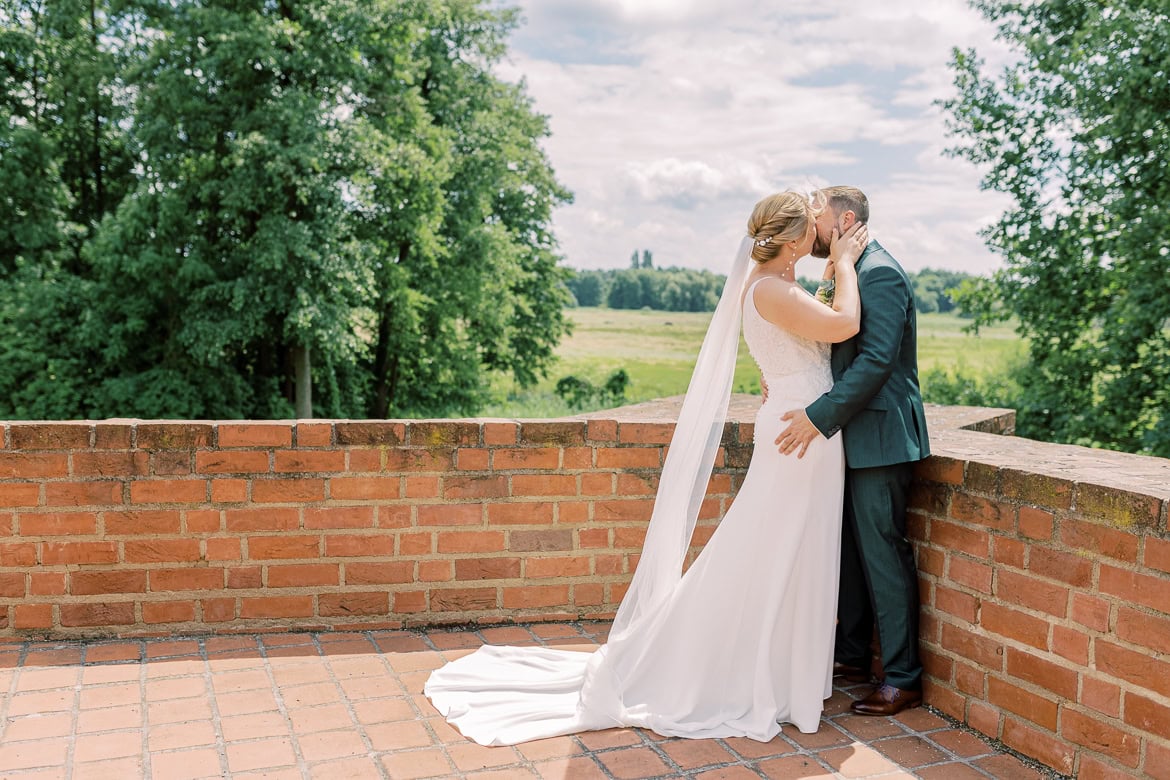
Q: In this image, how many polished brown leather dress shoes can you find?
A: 2